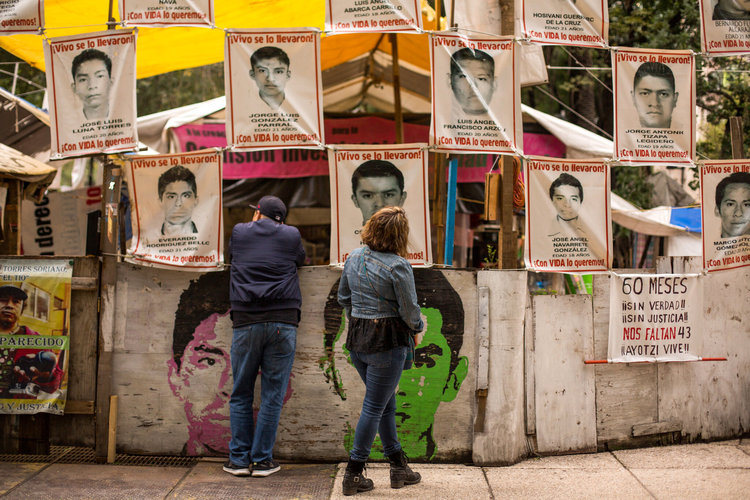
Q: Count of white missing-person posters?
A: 13